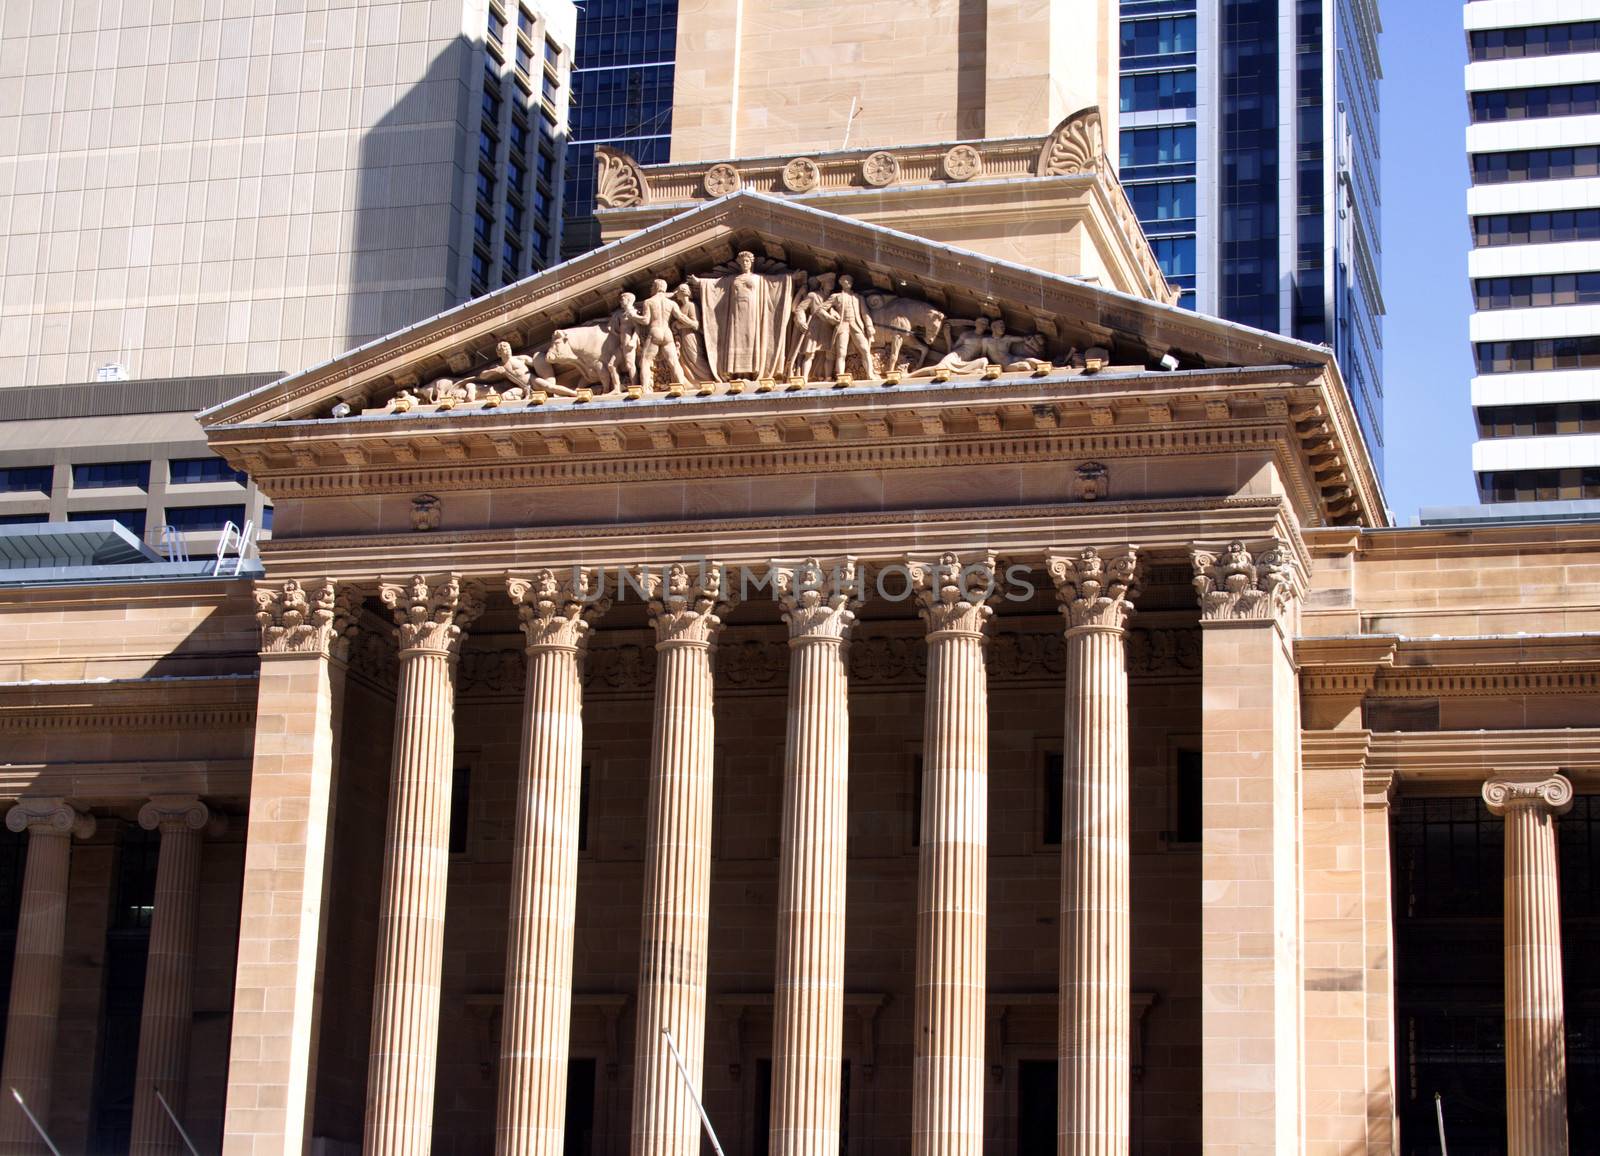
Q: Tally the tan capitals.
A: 11